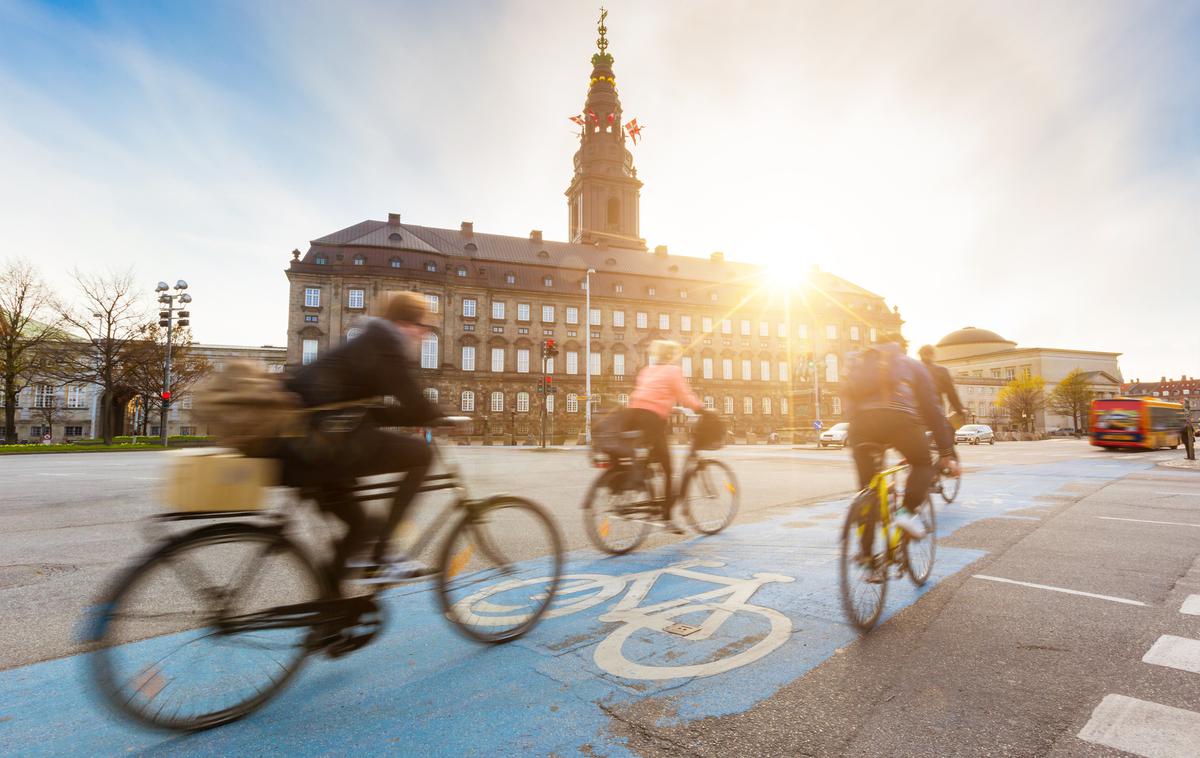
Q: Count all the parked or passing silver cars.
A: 2